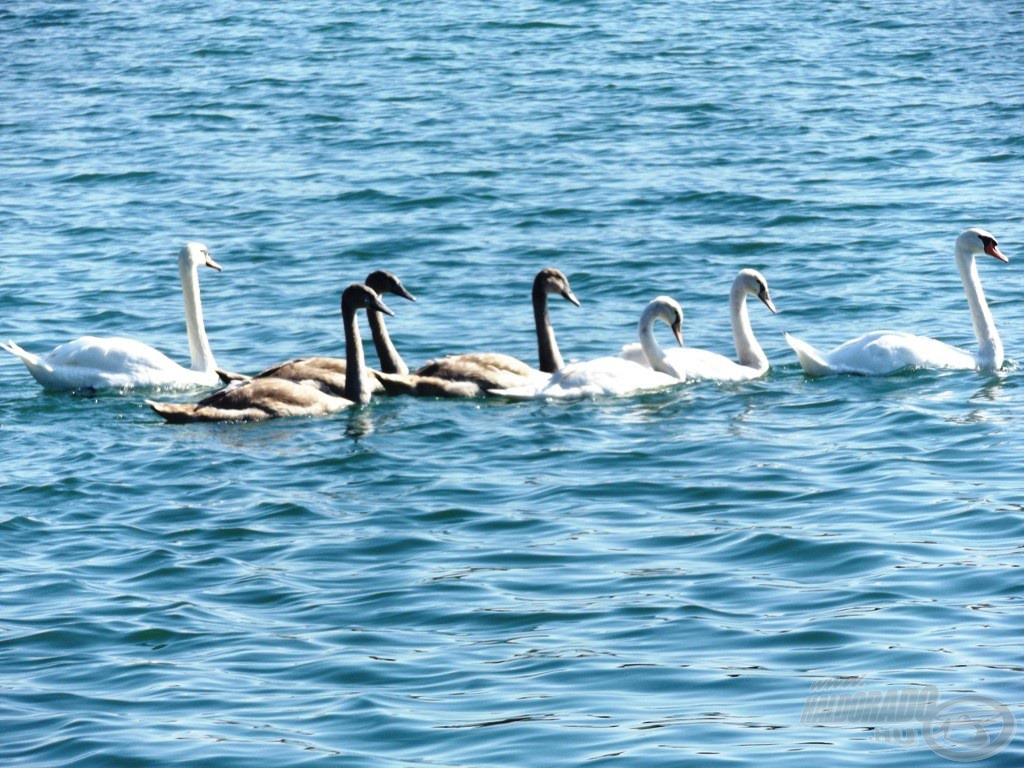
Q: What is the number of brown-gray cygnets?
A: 3